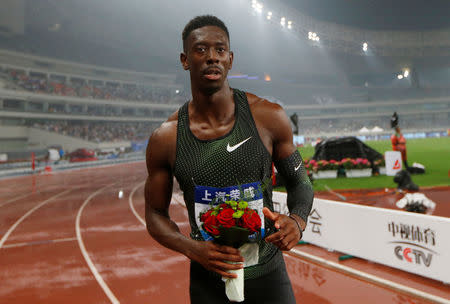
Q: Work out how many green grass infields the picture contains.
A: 1